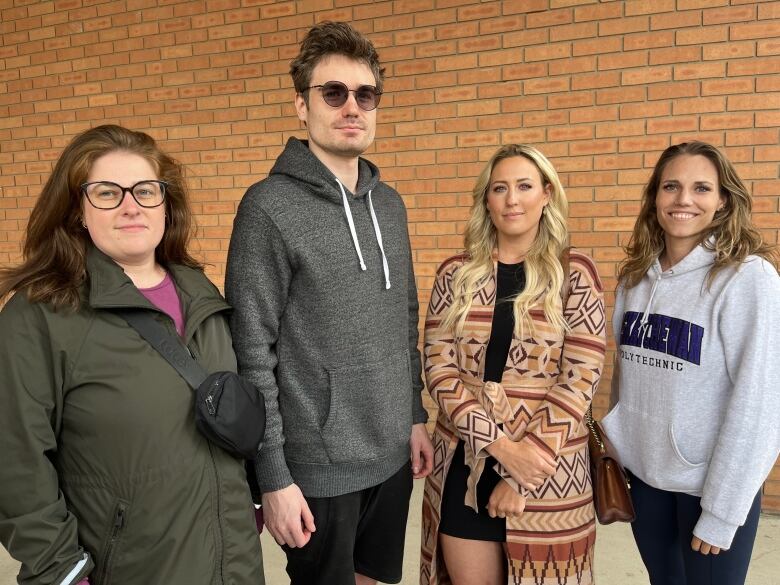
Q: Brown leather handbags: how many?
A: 1